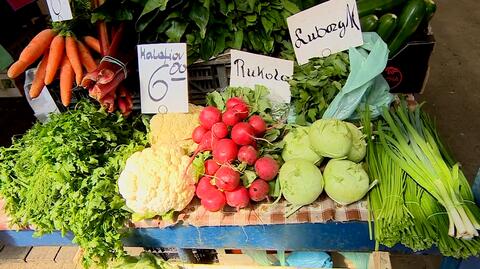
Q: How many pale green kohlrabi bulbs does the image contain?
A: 5